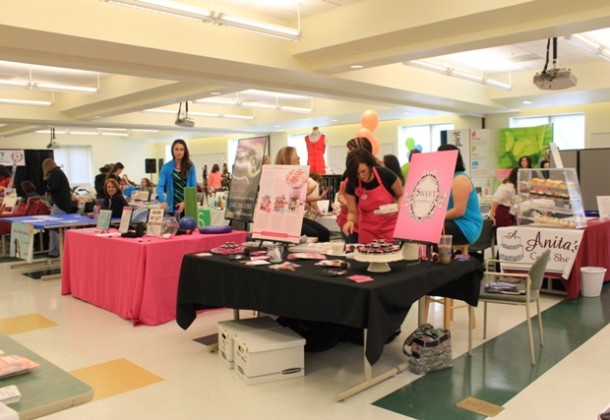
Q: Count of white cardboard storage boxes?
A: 2